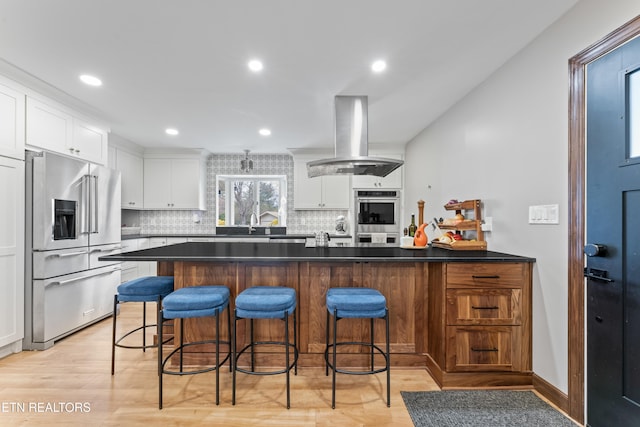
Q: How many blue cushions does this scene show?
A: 4